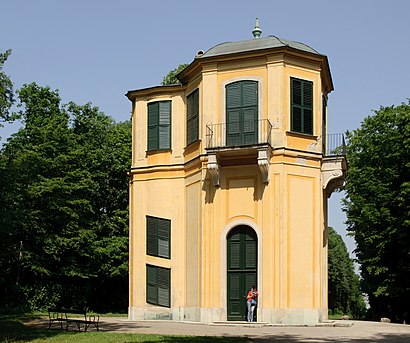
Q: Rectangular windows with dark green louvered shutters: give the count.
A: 5